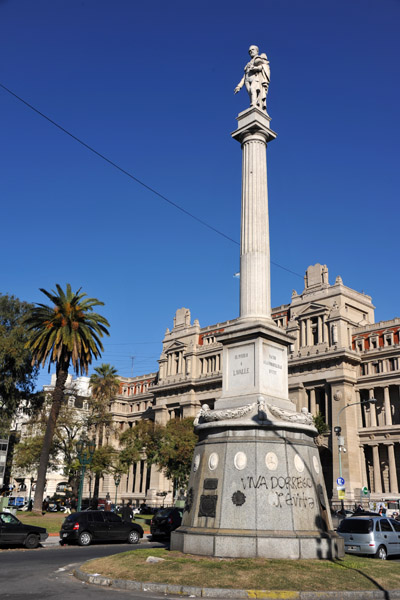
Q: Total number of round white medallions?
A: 6